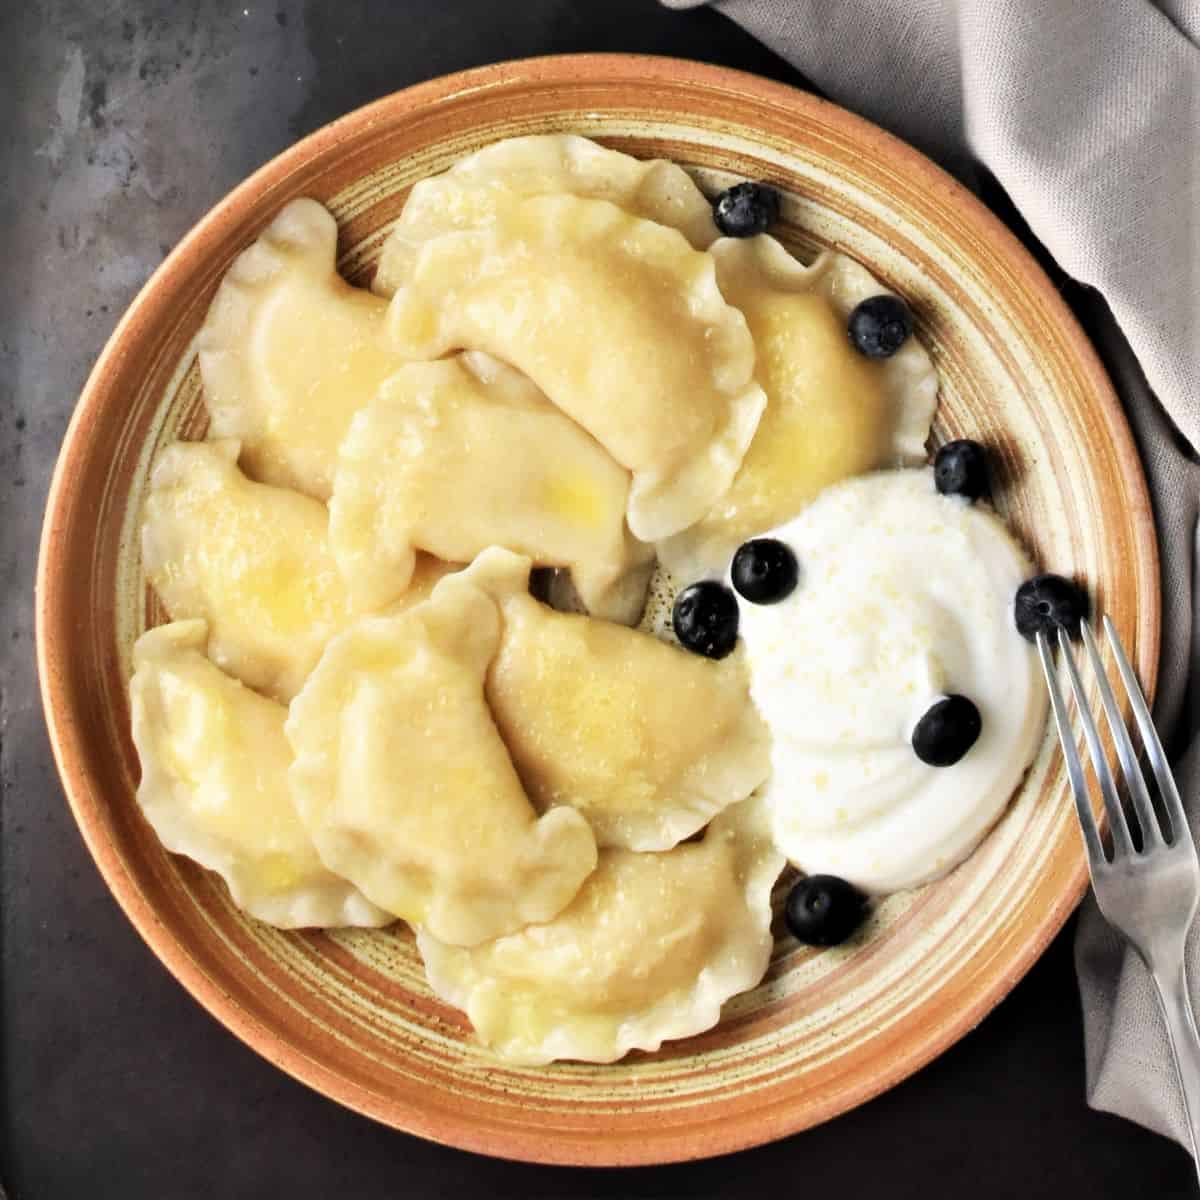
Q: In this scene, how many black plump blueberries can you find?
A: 8